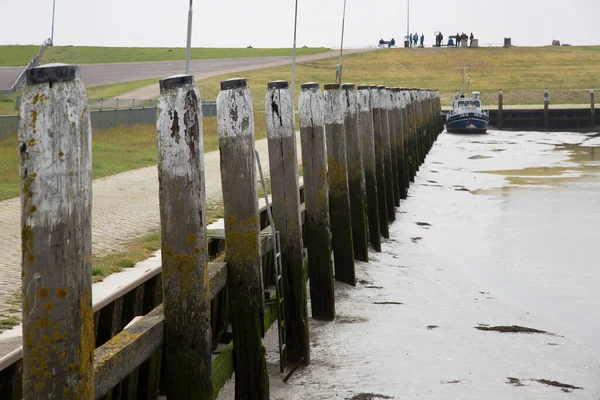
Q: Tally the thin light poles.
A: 5